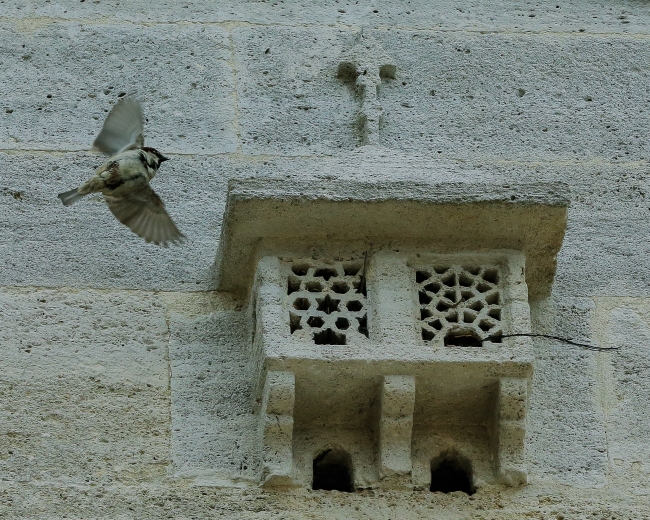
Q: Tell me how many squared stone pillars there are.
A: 3